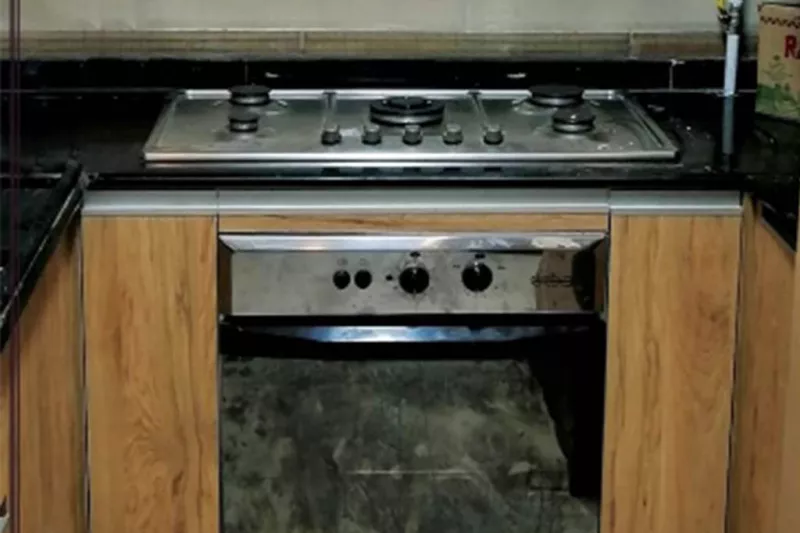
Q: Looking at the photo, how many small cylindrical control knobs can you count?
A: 5